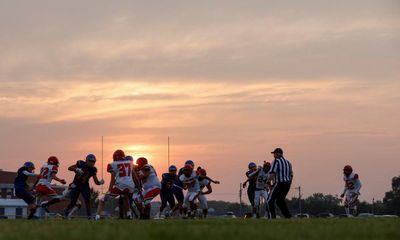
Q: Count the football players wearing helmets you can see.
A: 13